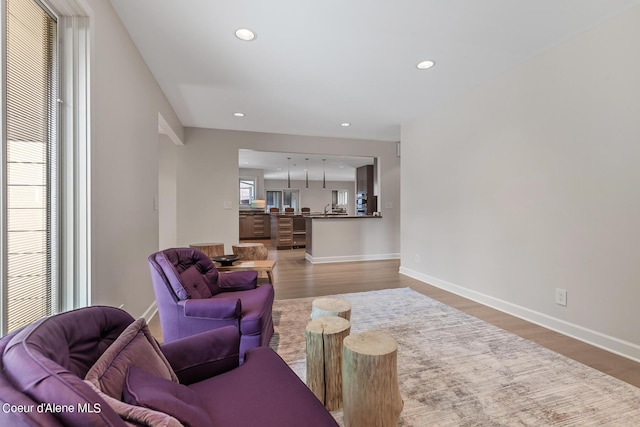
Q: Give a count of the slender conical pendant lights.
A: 3